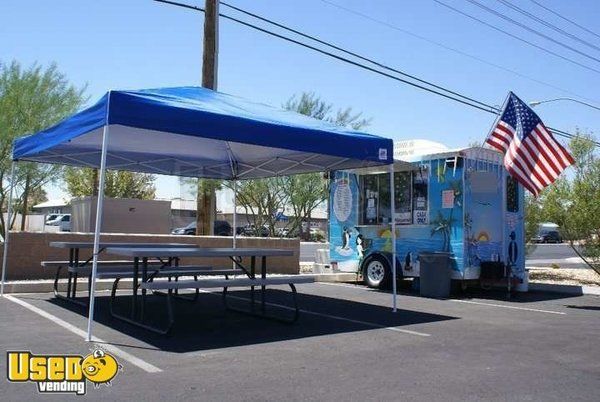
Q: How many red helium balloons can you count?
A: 0